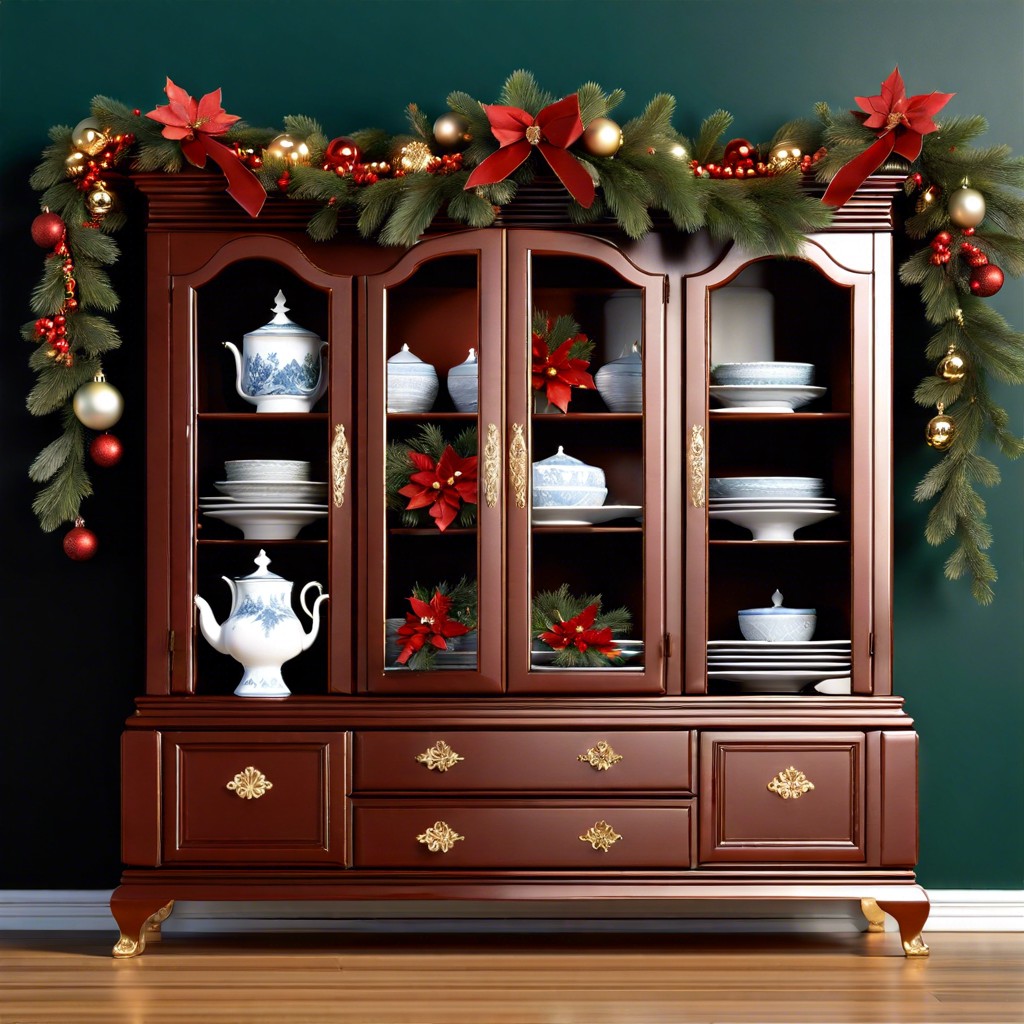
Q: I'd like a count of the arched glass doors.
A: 4